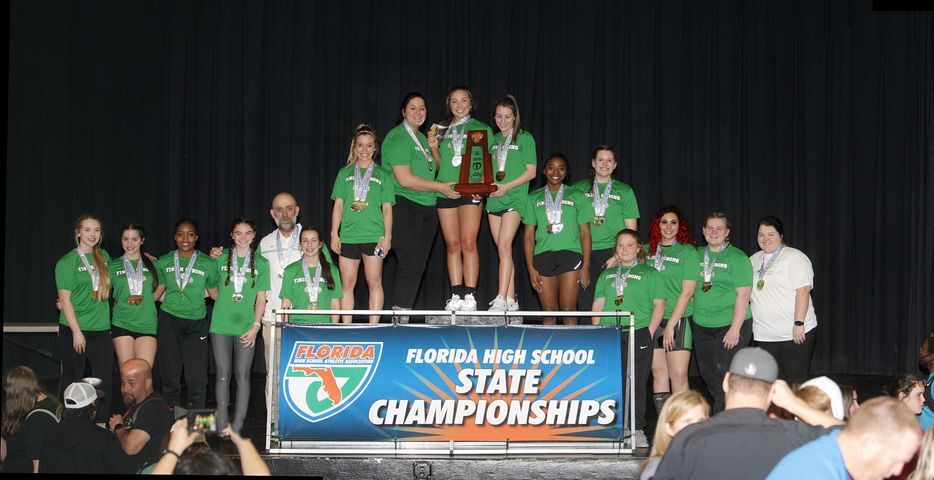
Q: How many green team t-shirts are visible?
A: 14